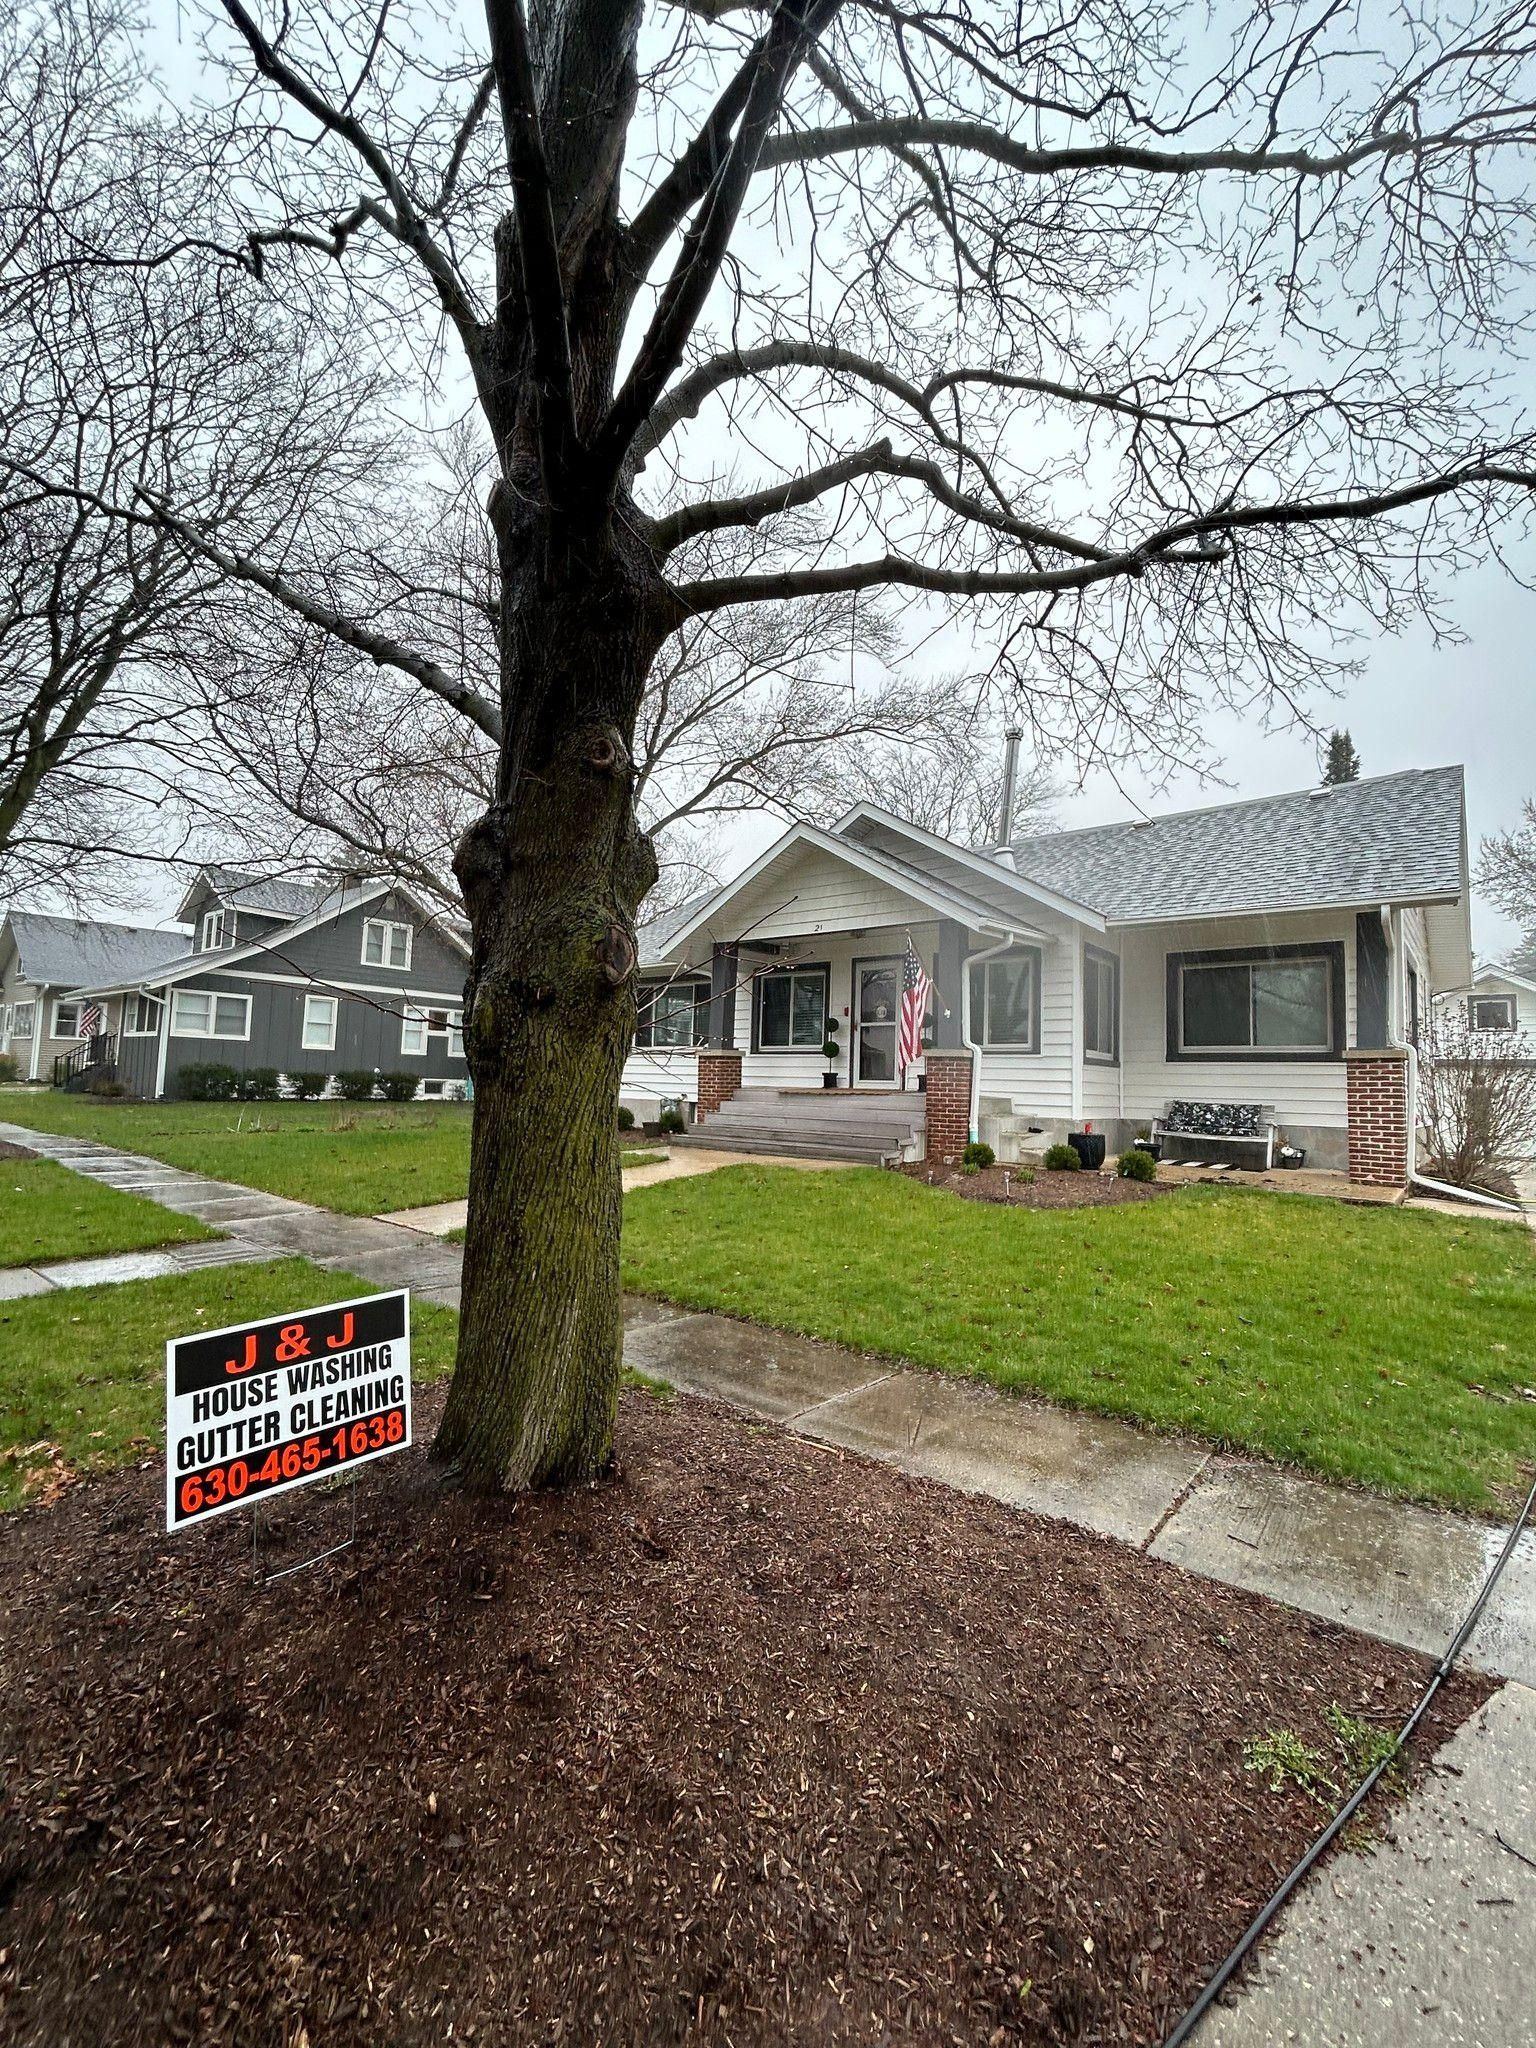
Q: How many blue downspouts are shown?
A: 0